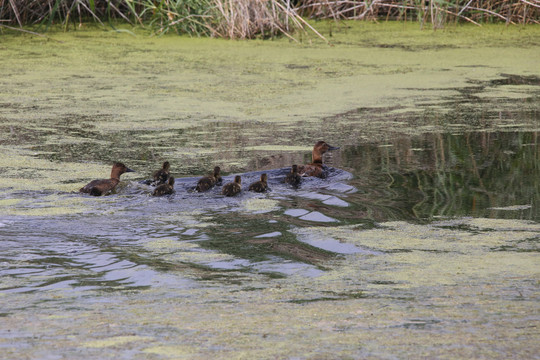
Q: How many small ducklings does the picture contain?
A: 6